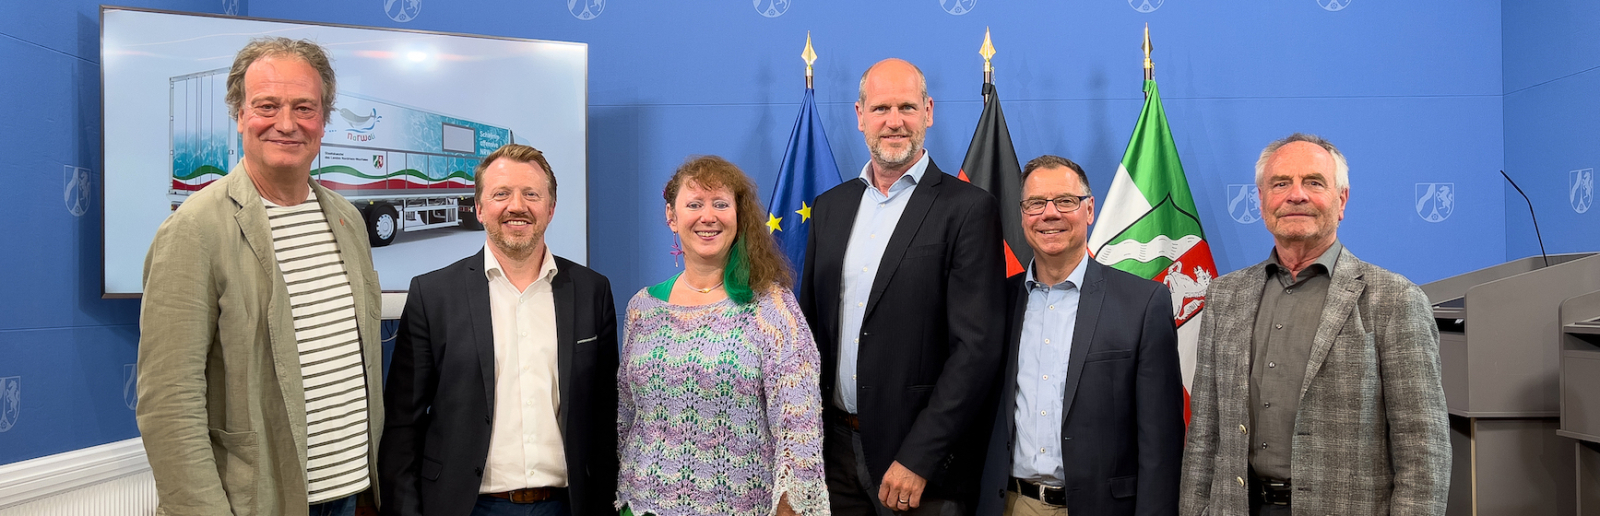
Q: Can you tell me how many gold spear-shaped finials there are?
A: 3